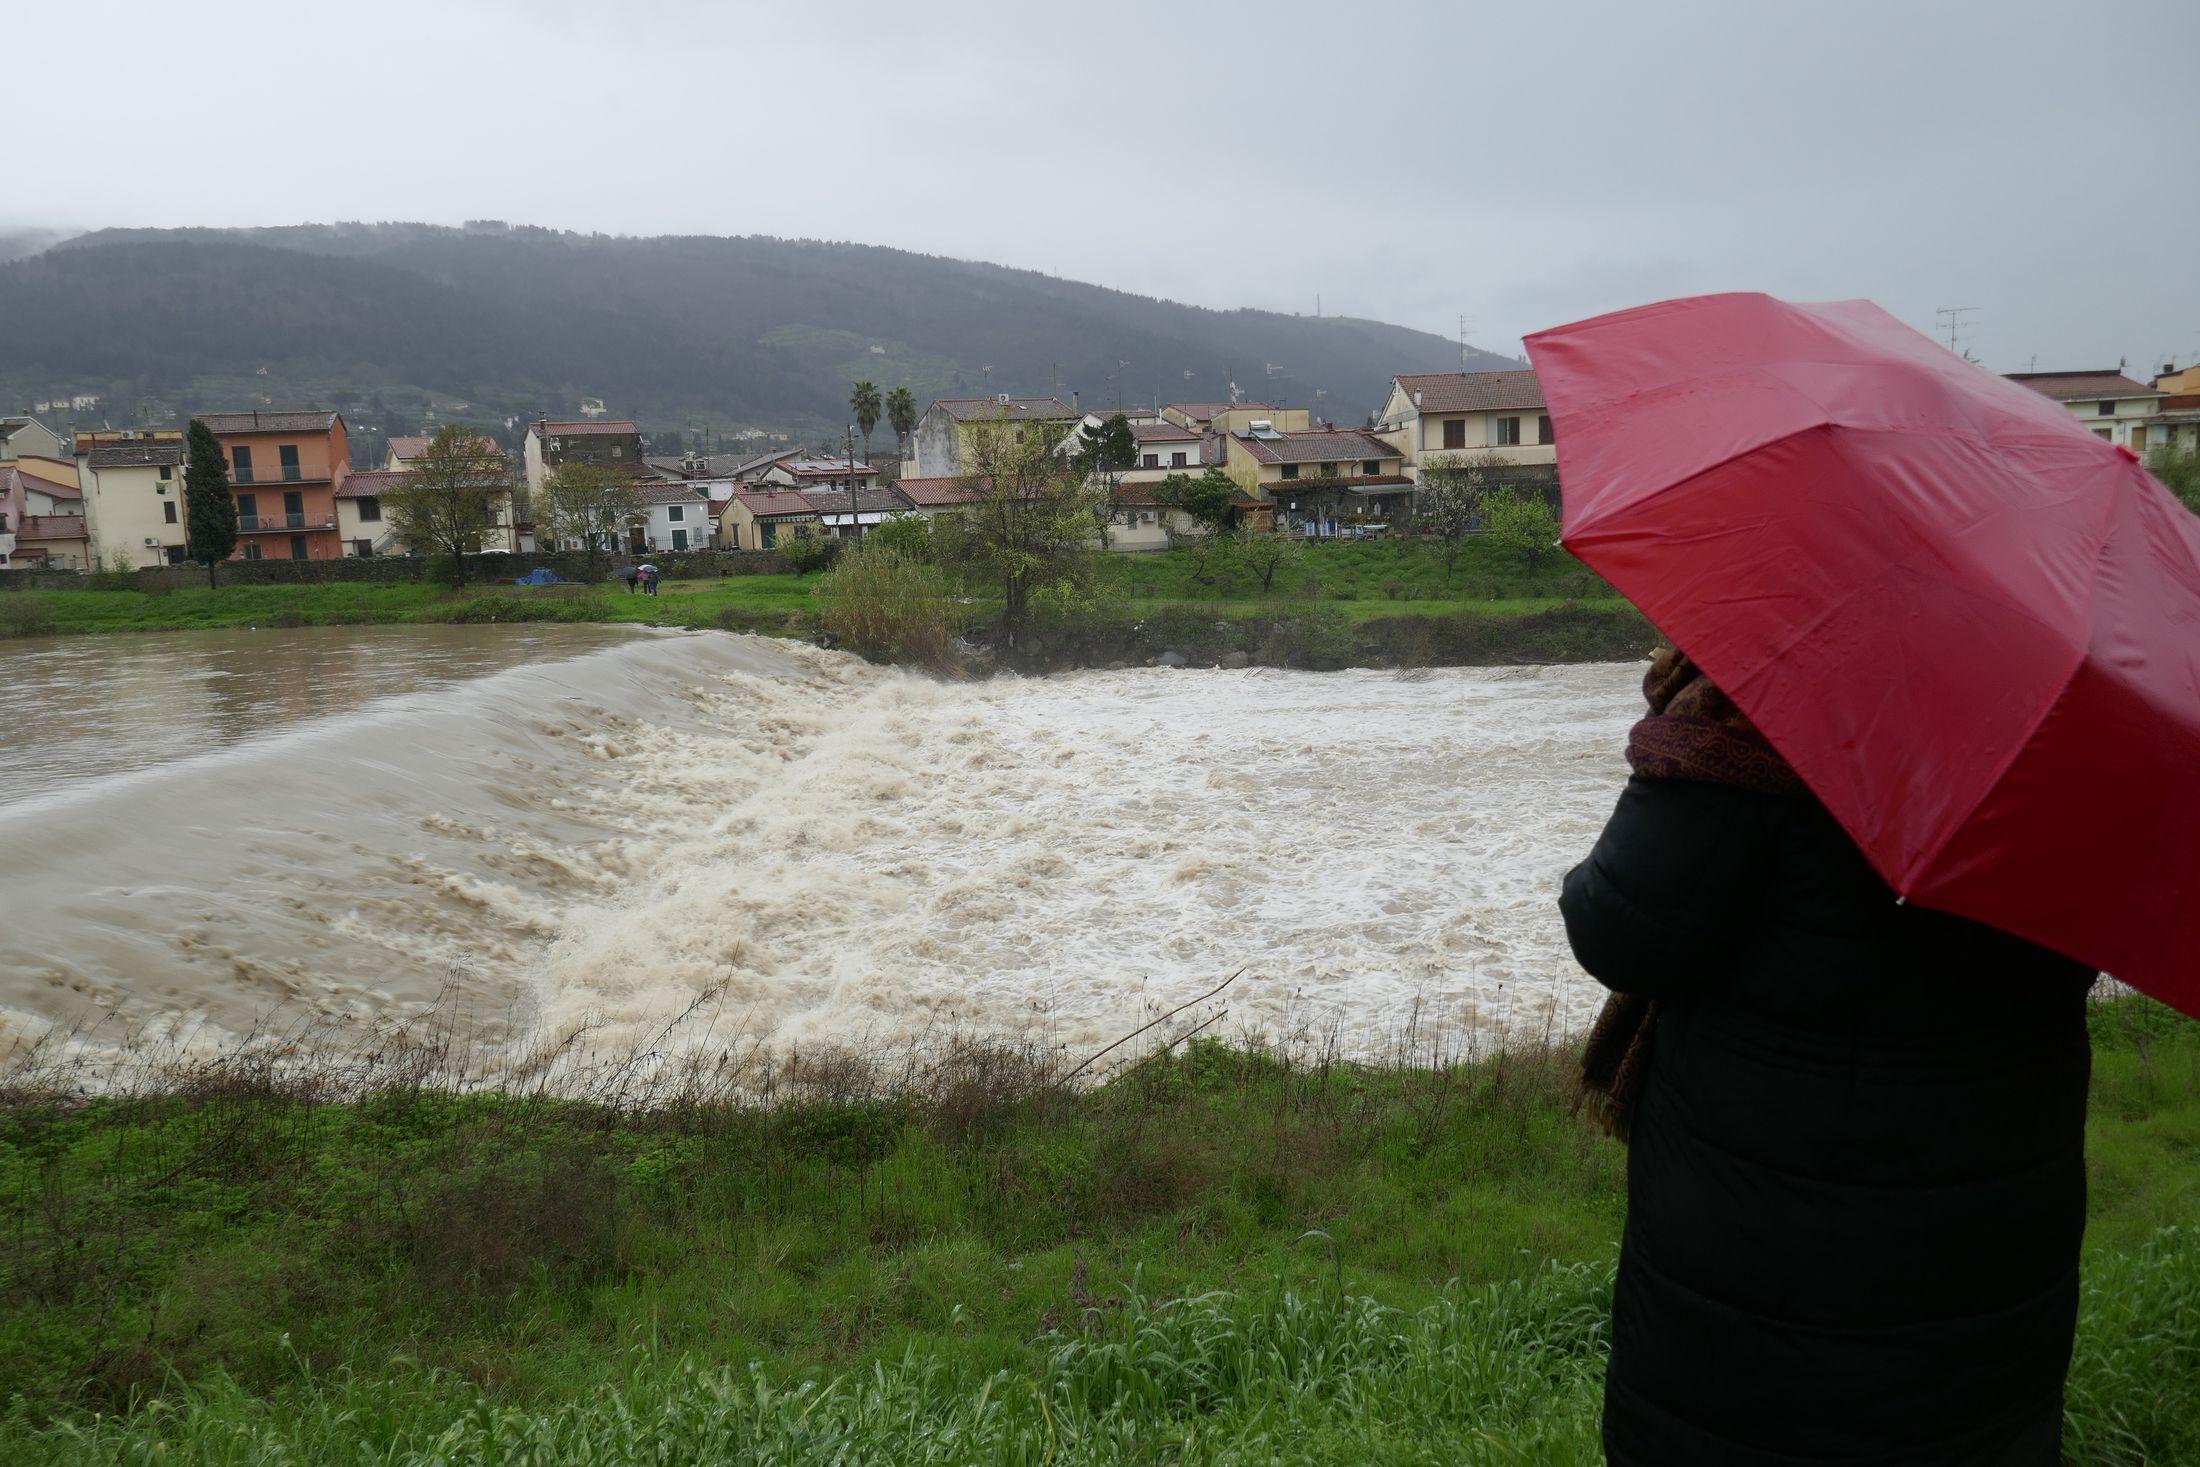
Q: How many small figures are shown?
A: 3